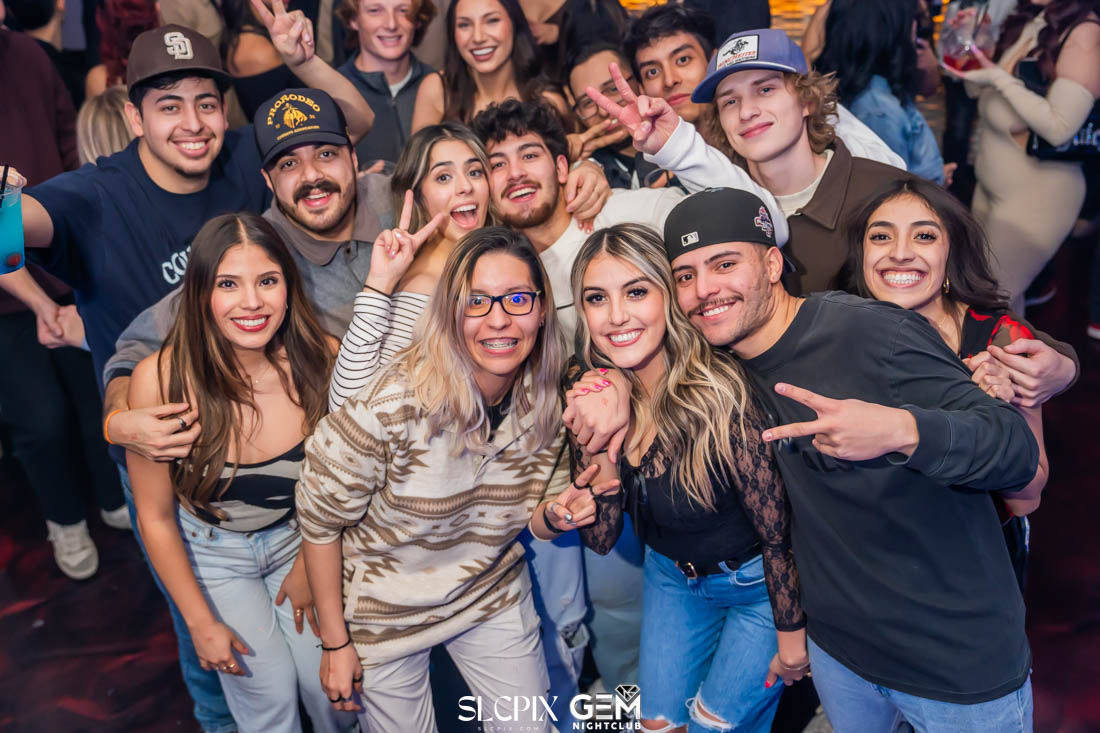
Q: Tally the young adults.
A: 14